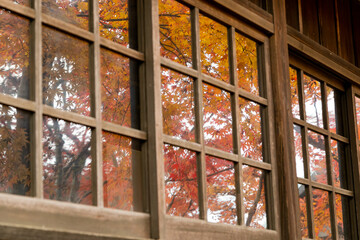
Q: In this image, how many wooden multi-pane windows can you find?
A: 3